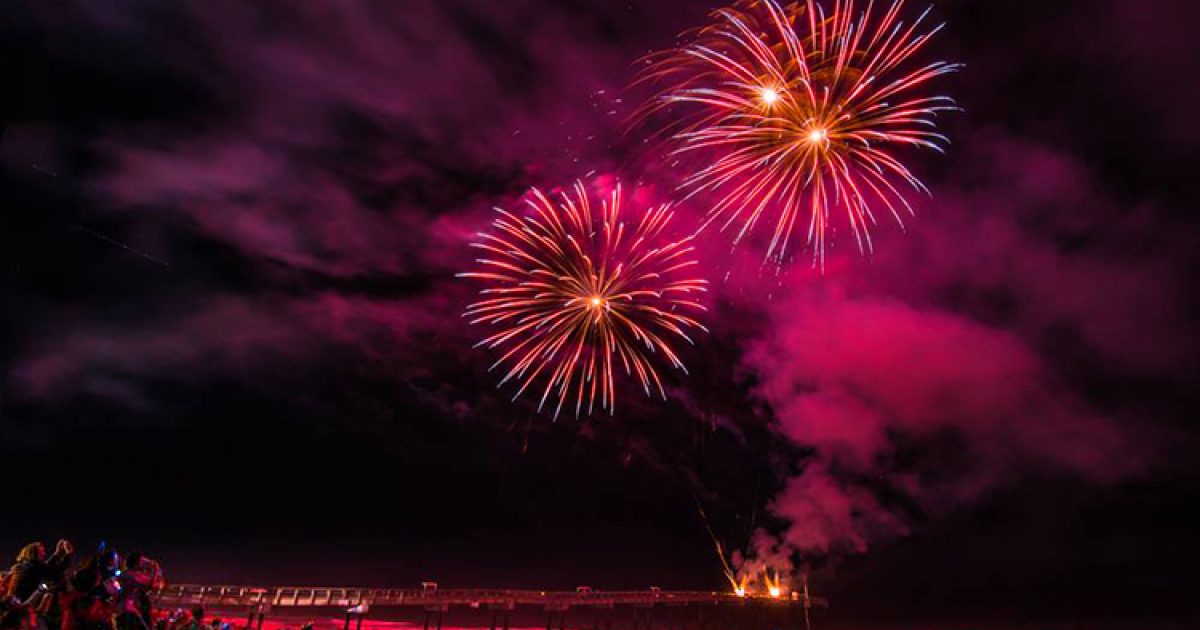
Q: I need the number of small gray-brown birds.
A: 0